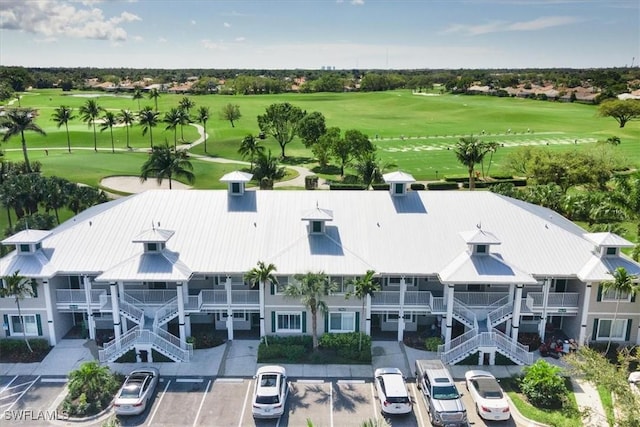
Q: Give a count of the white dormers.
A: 7